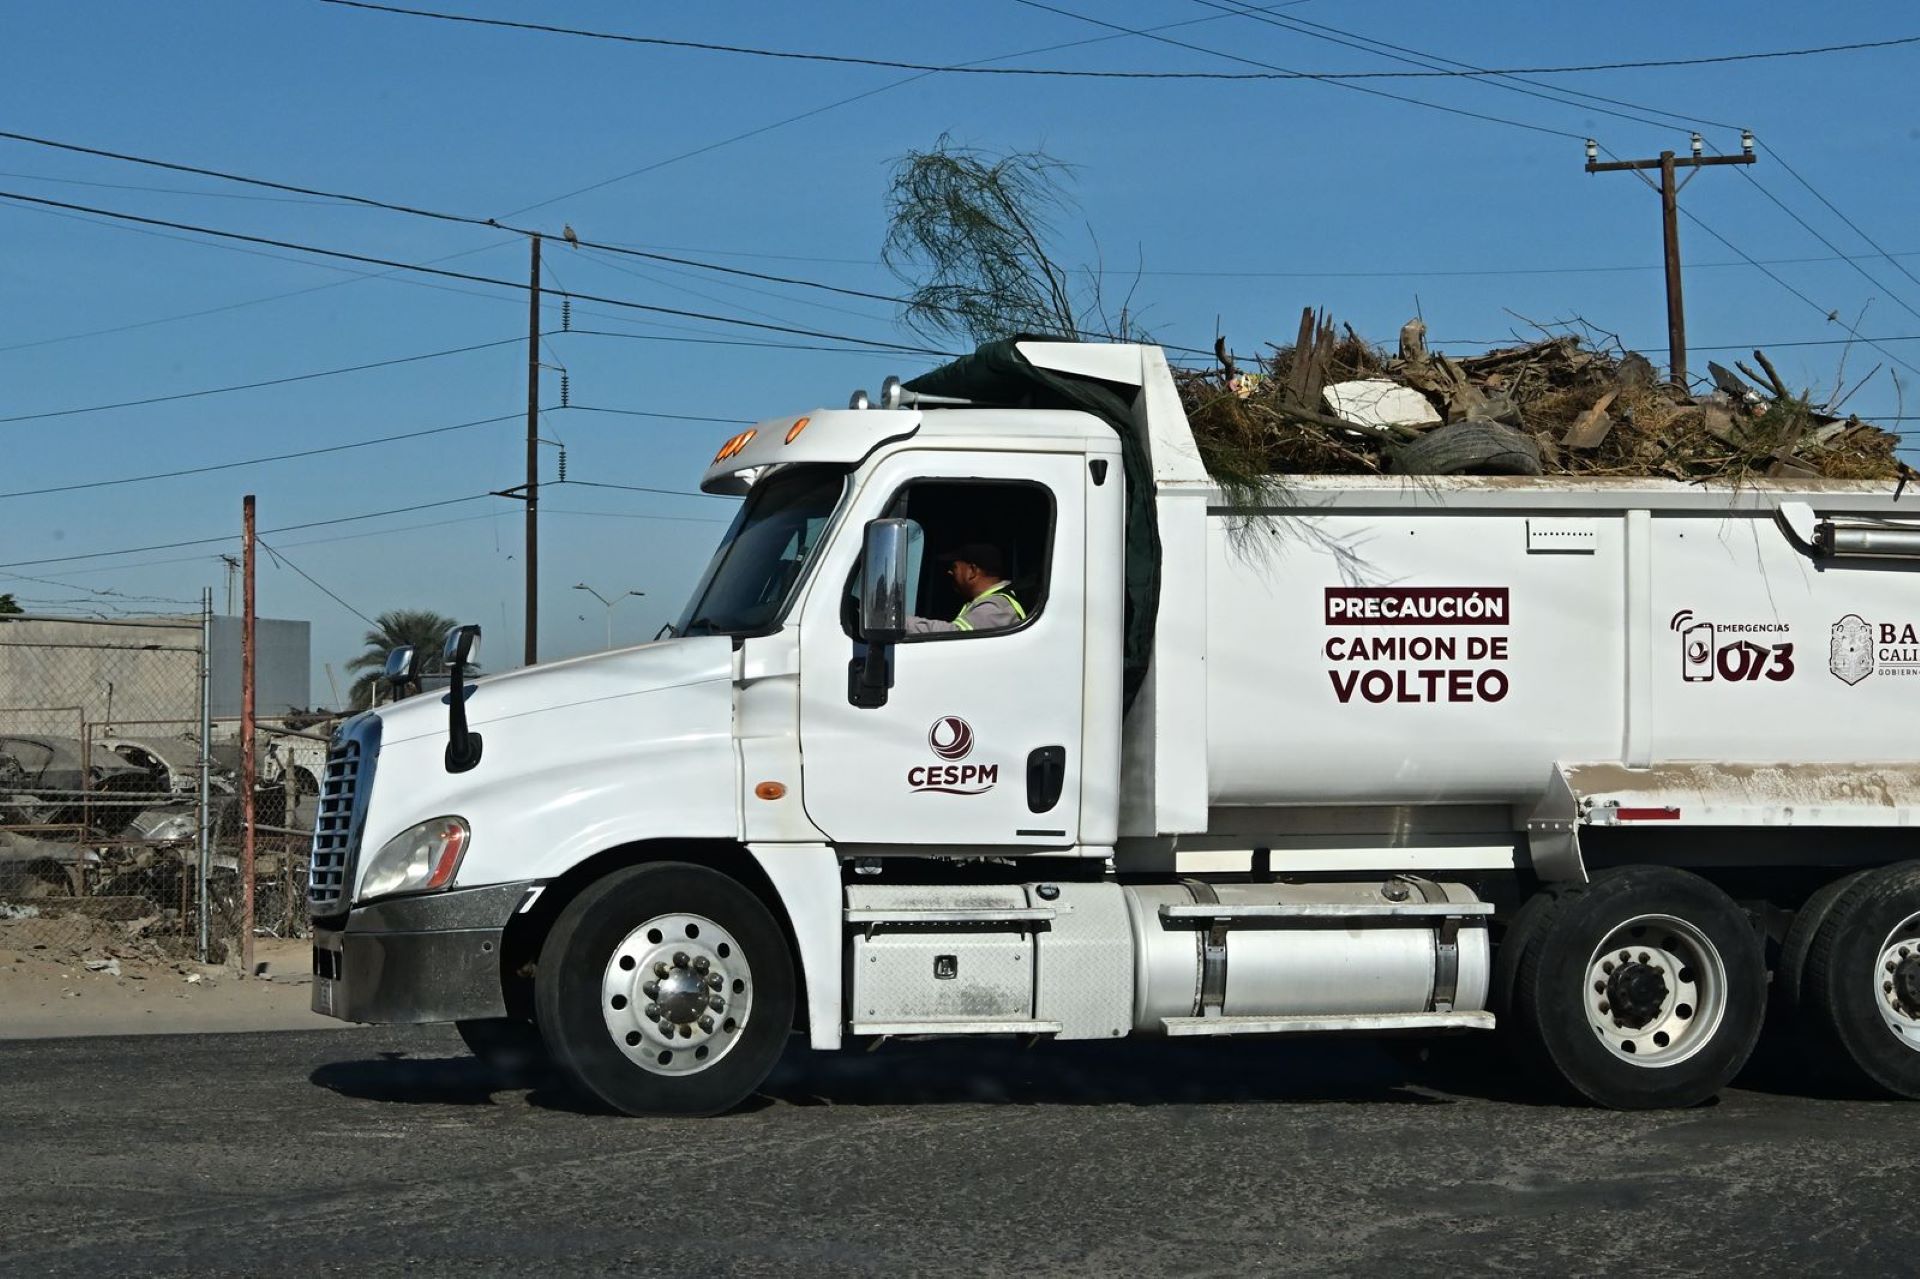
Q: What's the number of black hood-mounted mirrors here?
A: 2